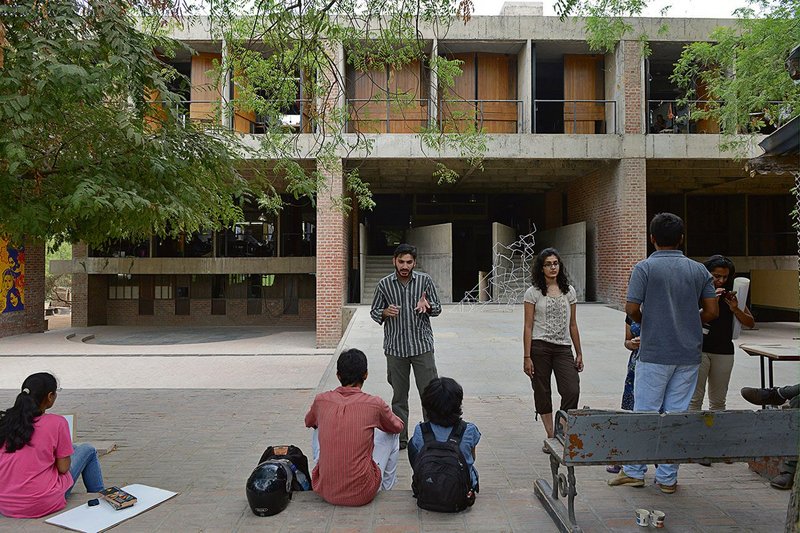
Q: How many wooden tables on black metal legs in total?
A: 1